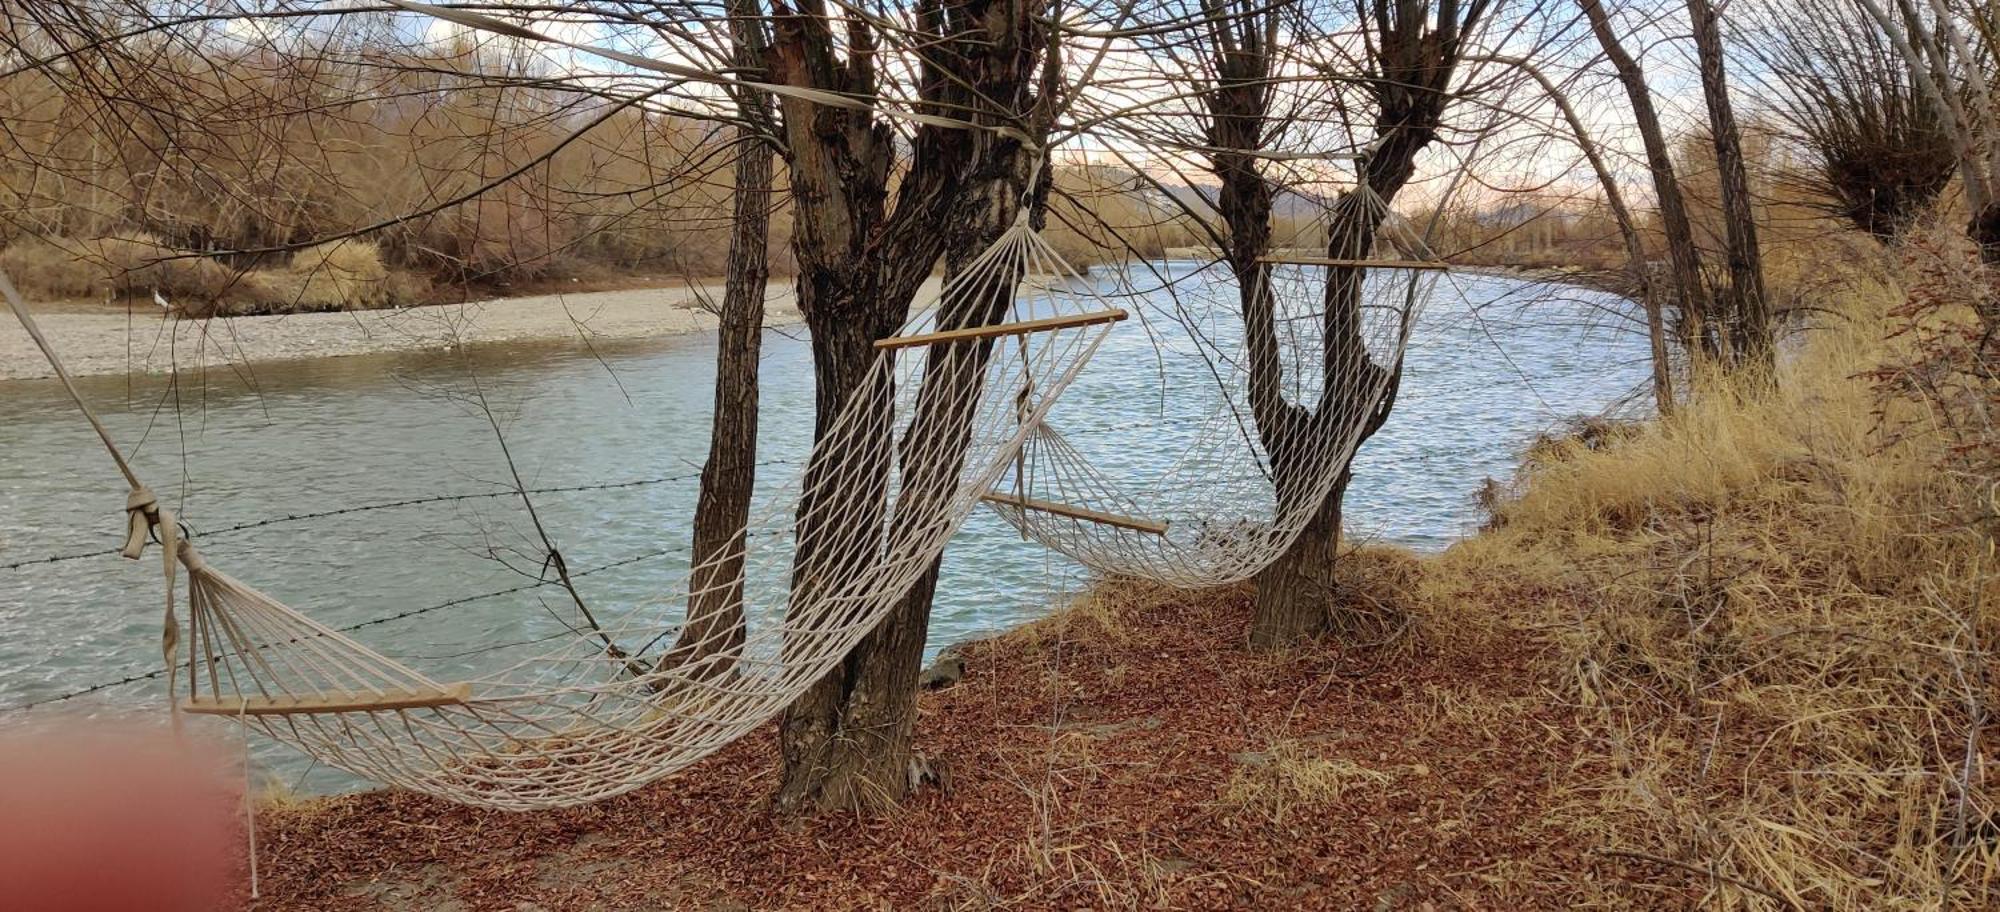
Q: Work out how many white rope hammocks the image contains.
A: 2